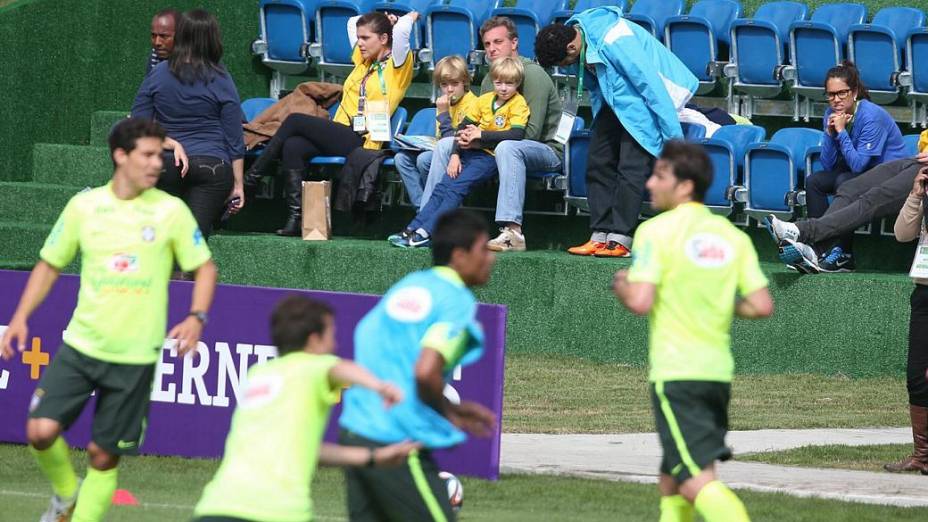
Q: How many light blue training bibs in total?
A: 1